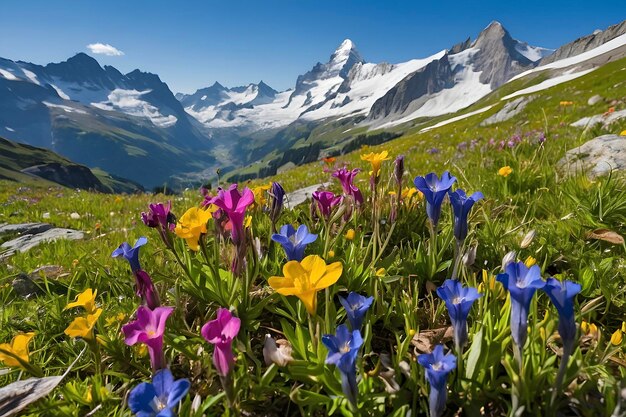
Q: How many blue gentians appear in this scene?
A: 11